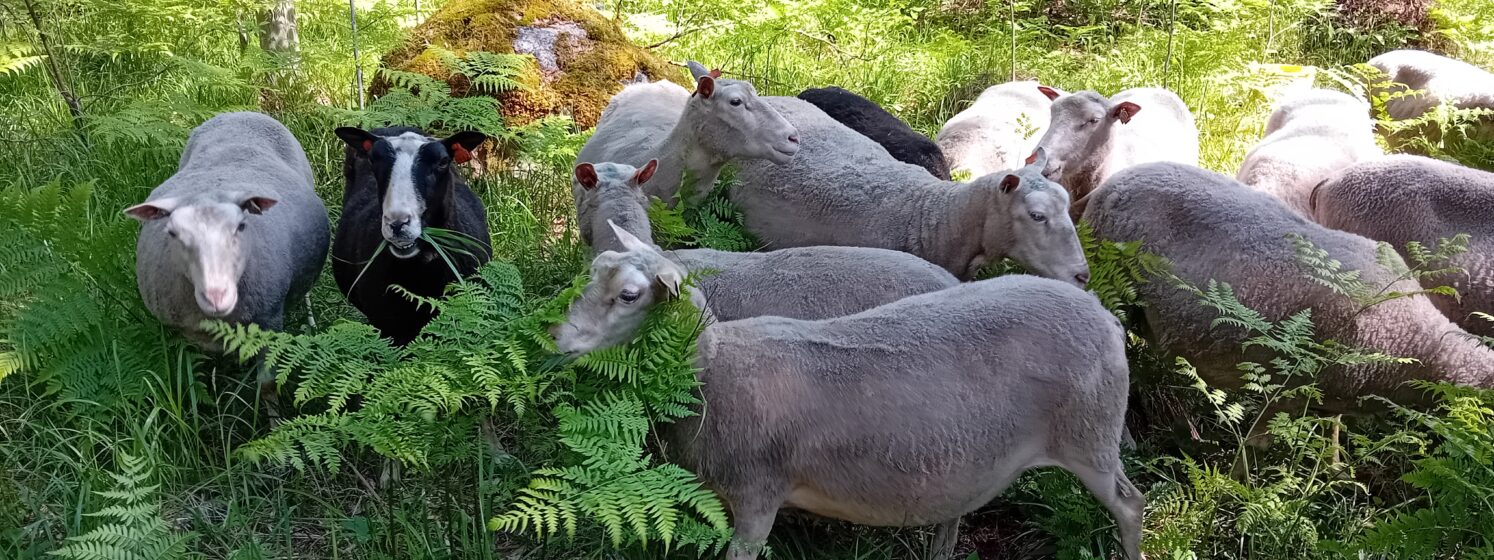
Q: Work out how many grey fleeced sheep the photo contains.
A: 11